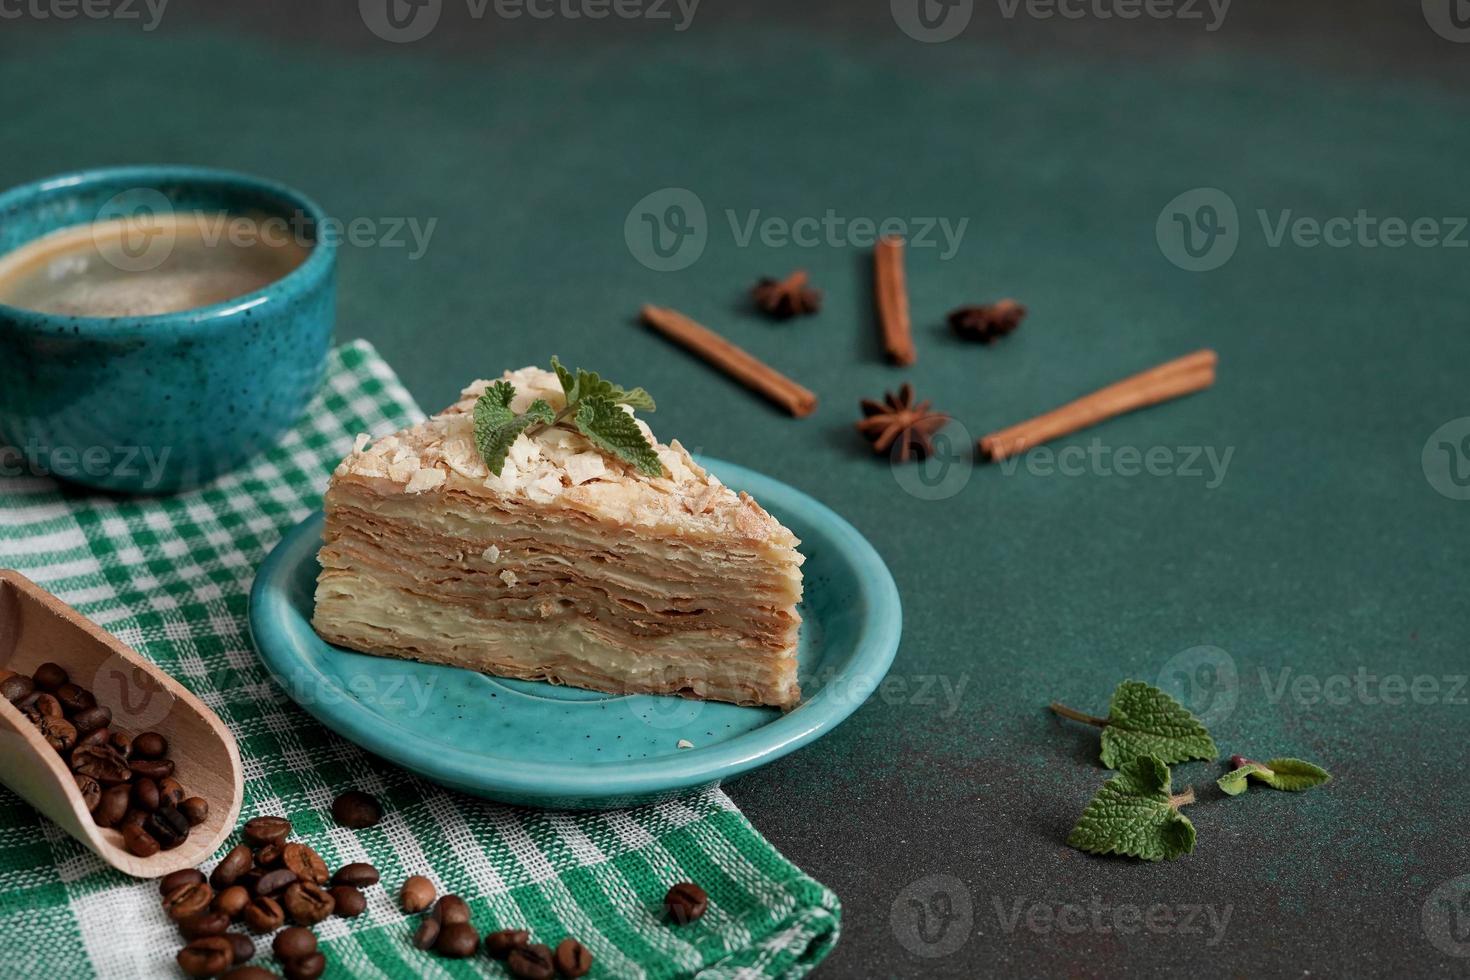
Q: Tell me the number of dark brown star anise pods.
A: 3